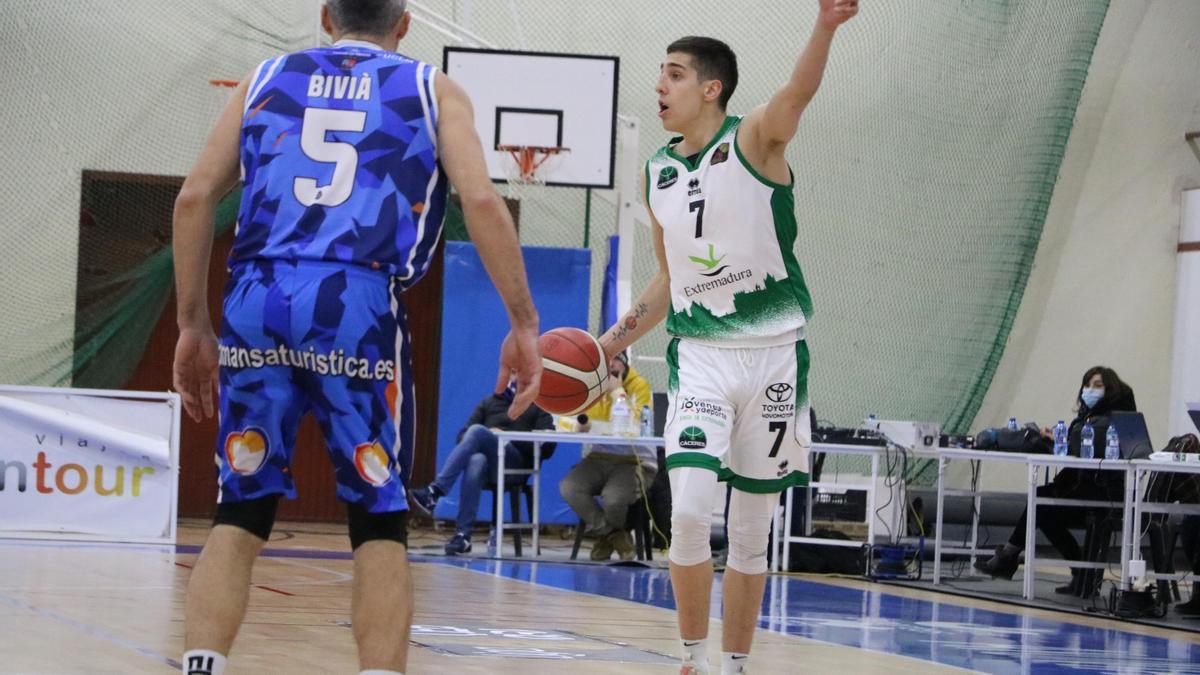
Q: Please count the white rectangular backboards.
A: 1